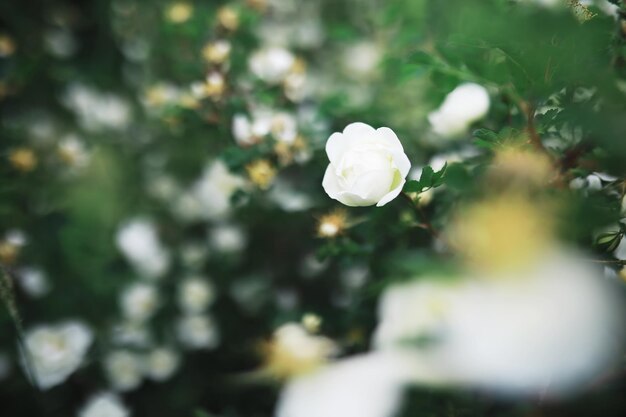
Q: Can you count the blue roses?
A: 0